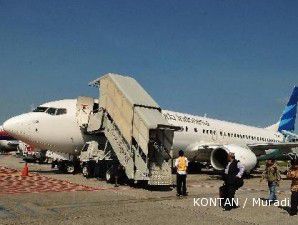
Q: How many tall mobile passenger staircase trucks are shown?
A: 1